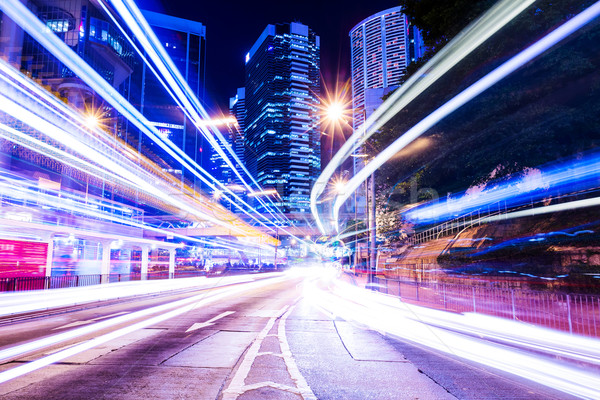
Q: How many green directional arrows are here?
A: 0